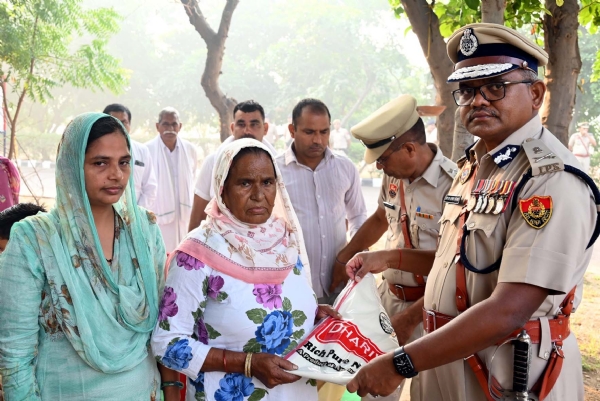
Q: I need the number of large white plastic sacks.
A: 1